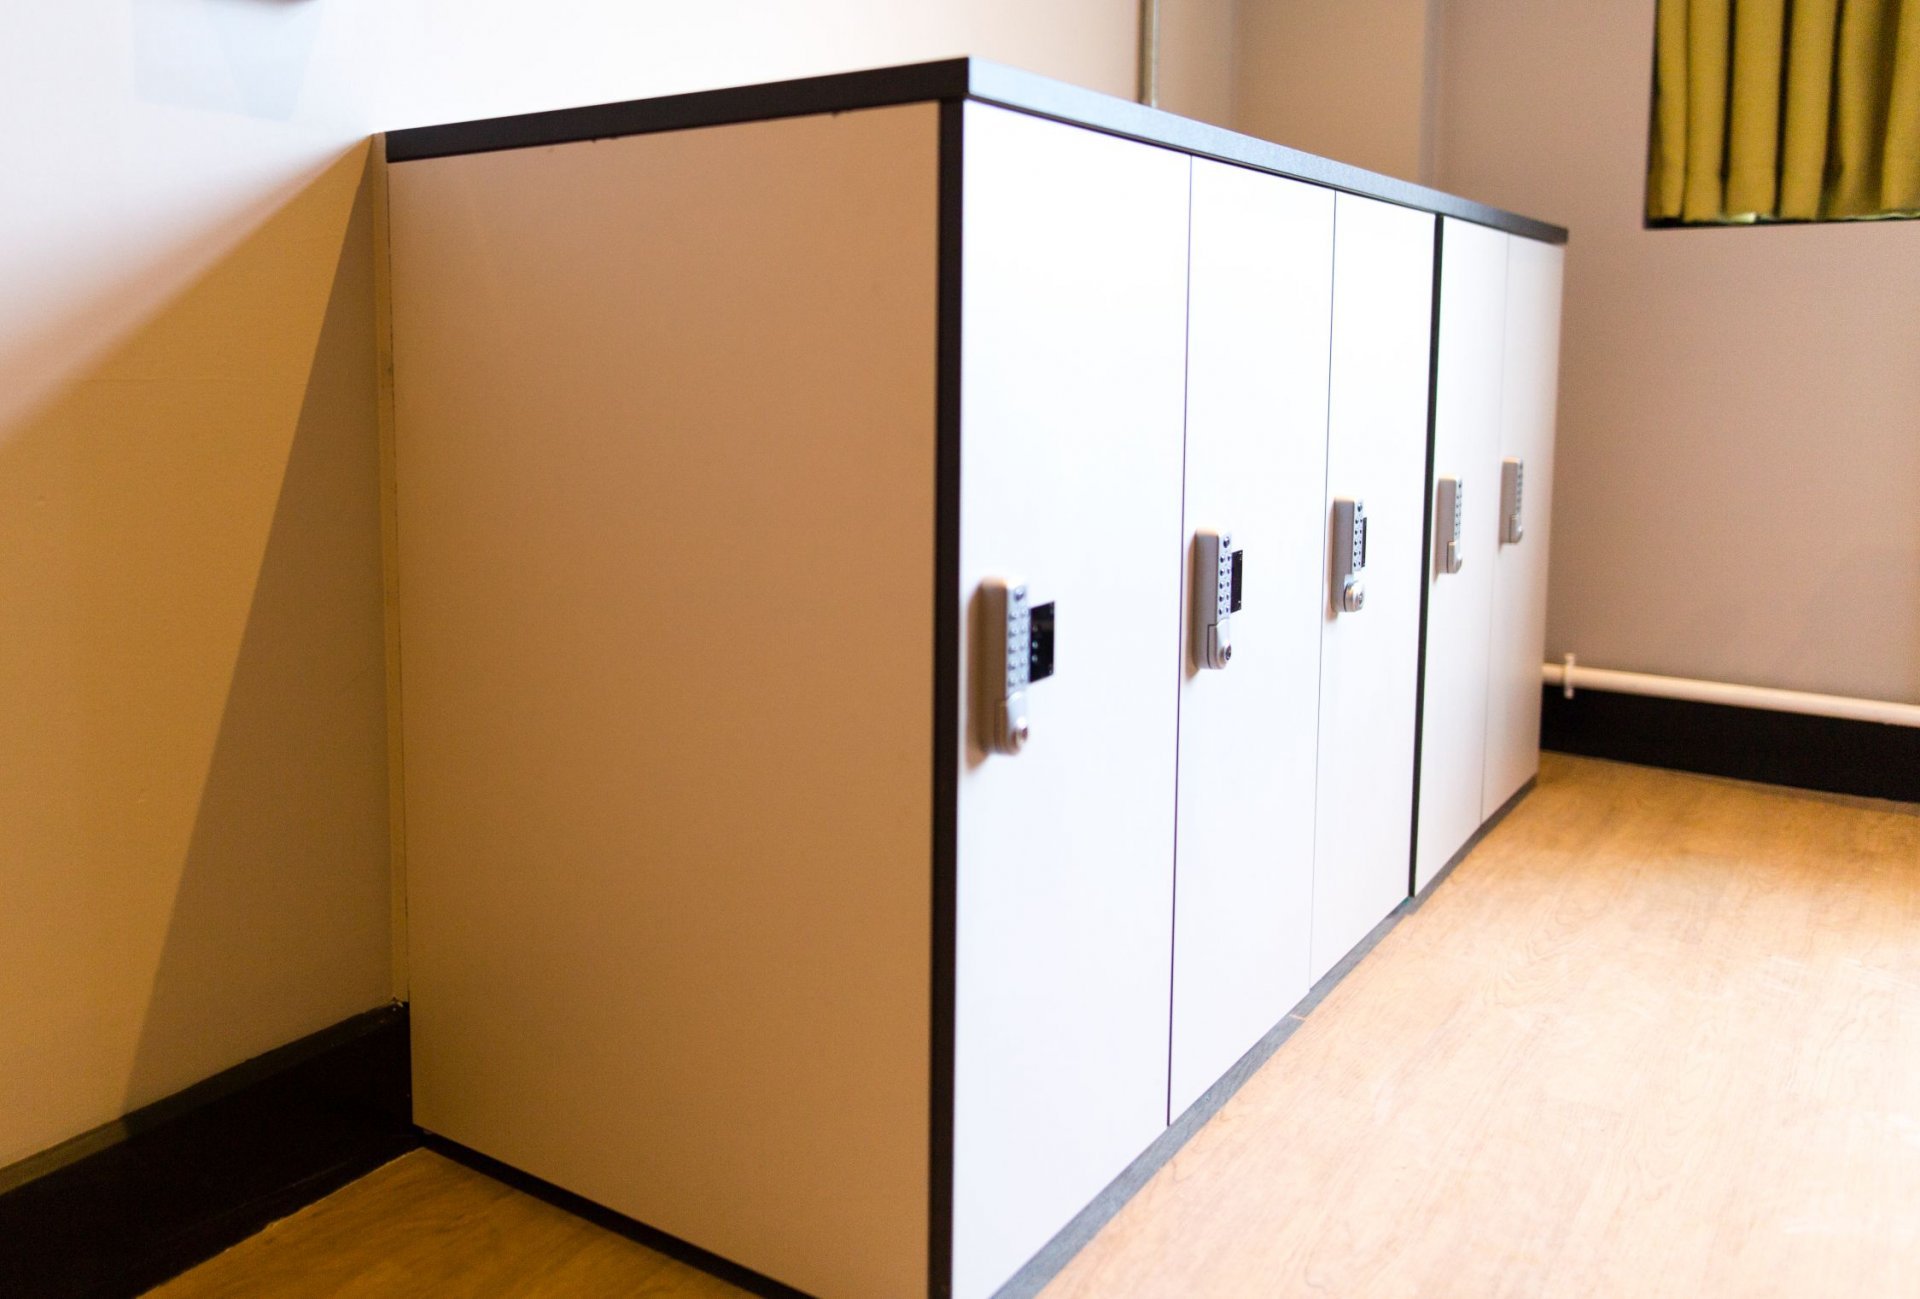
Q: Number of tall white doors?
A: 5